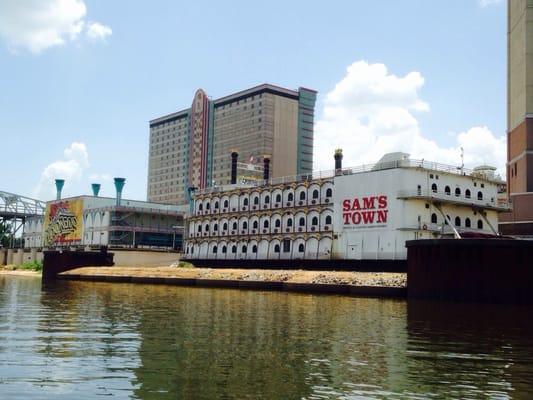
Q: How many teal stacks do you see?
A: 3